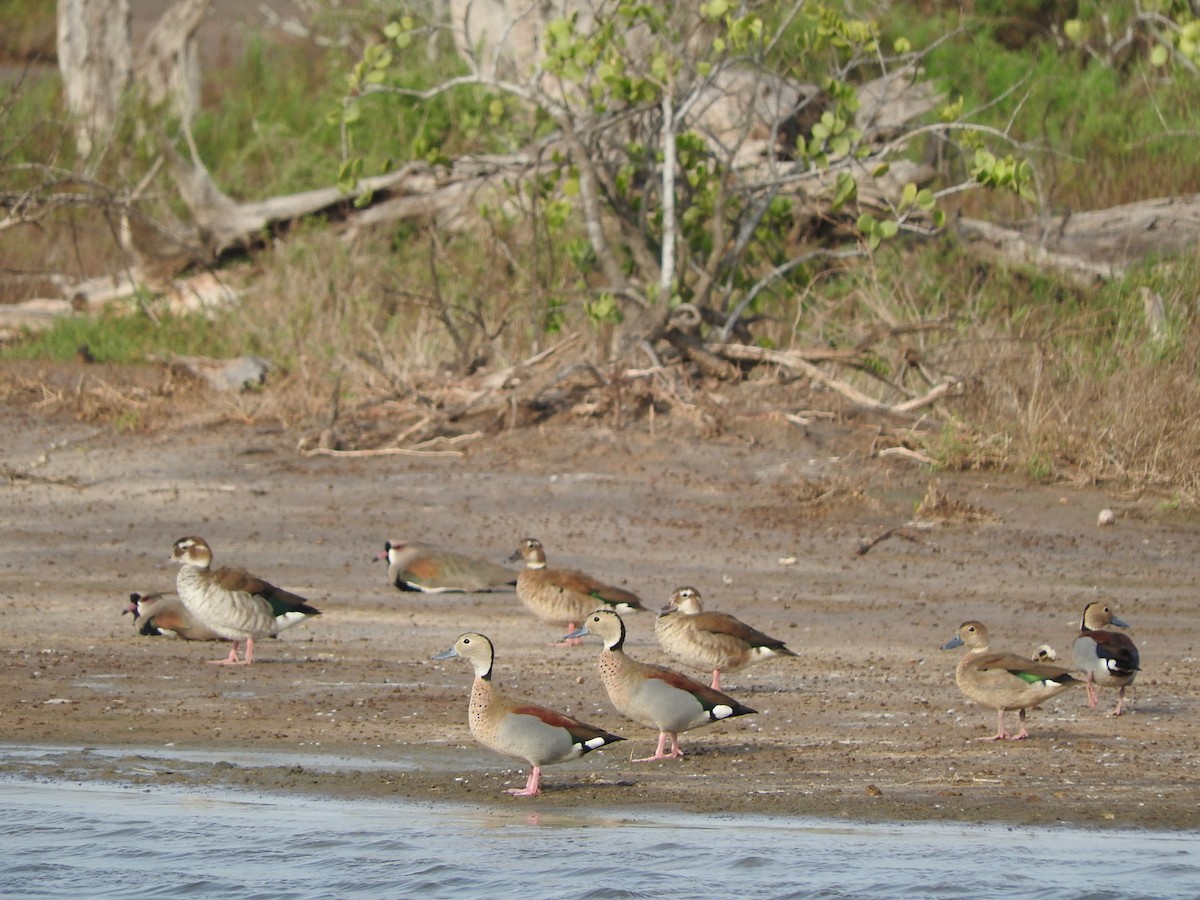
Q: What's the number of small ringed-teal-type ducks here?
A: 7